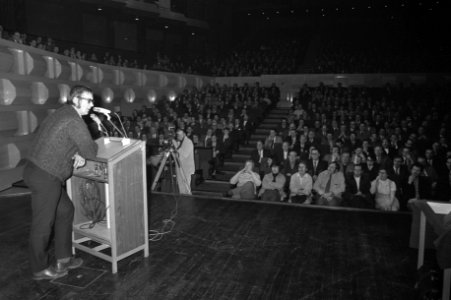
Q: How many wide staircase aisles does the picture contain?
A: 1